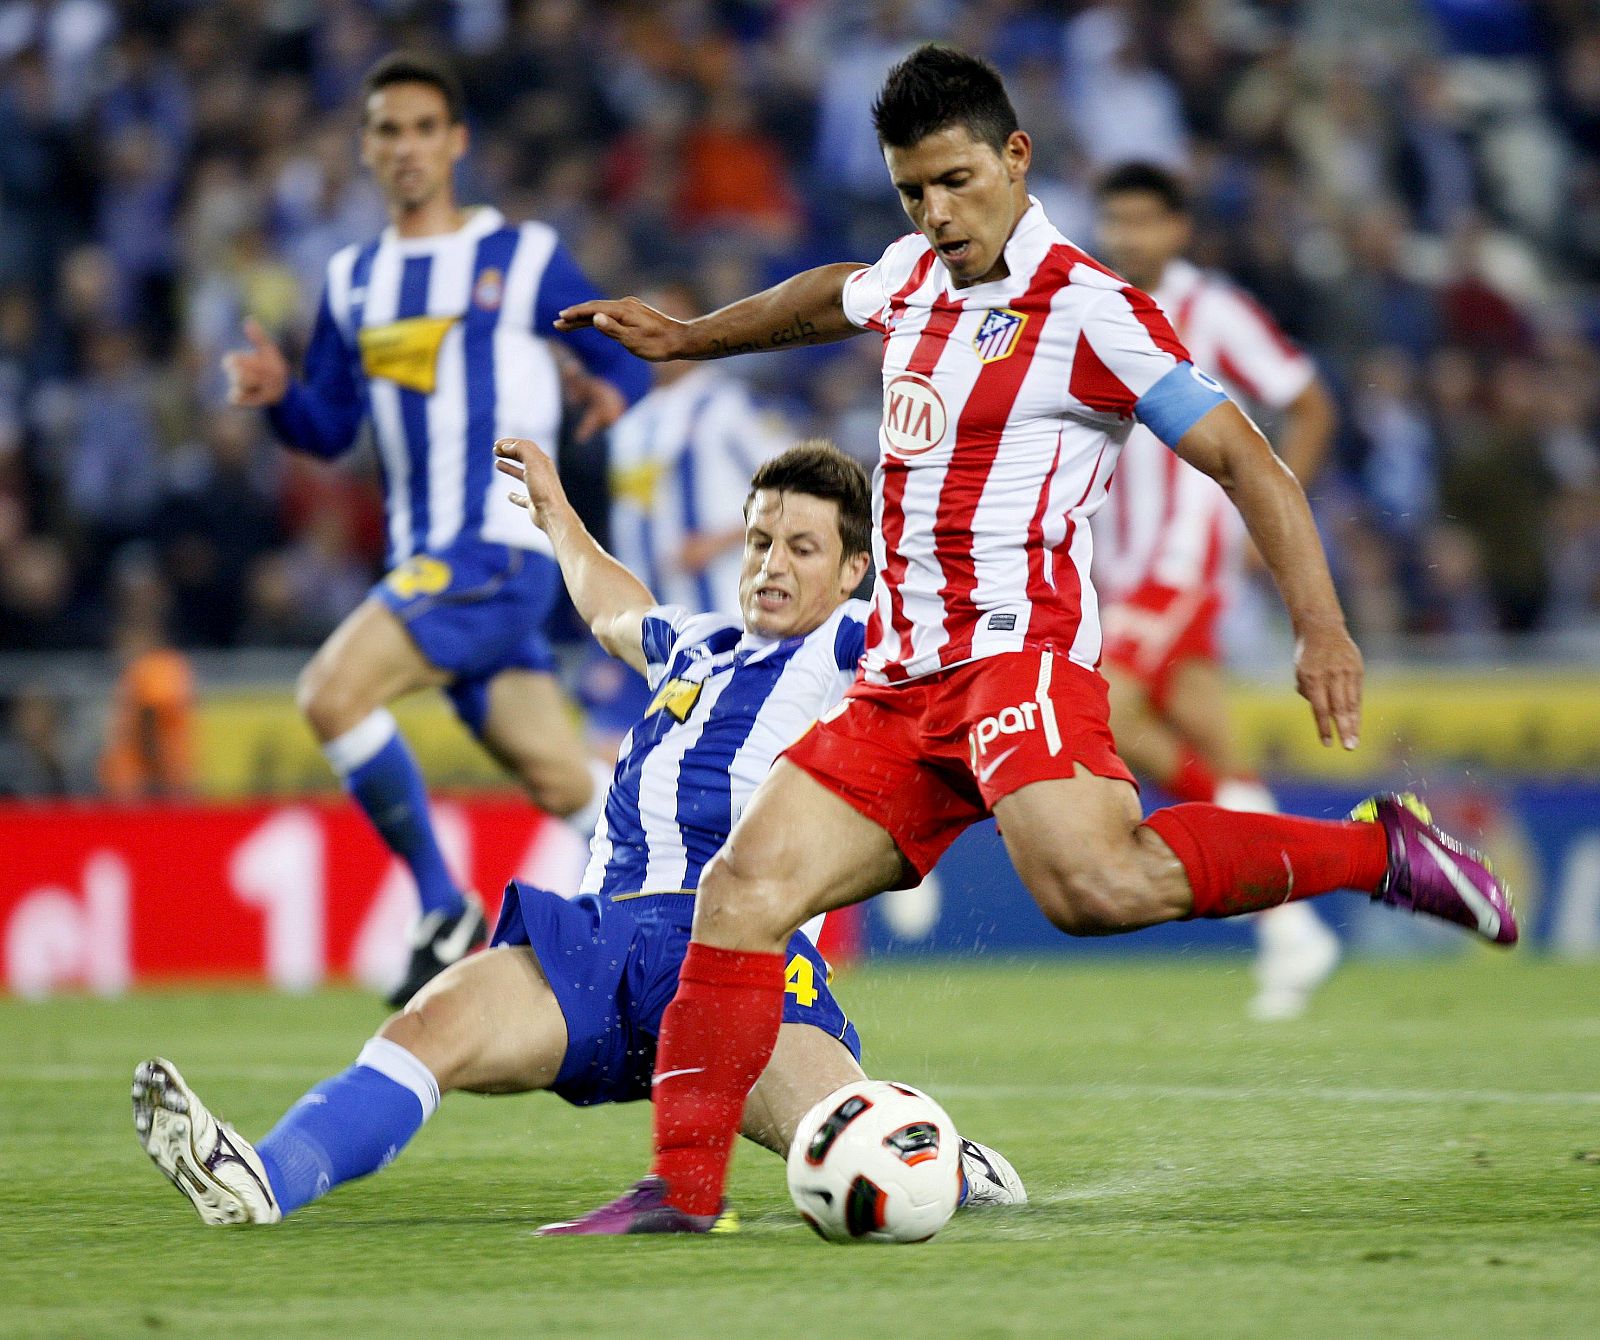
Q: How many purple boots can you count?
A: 2